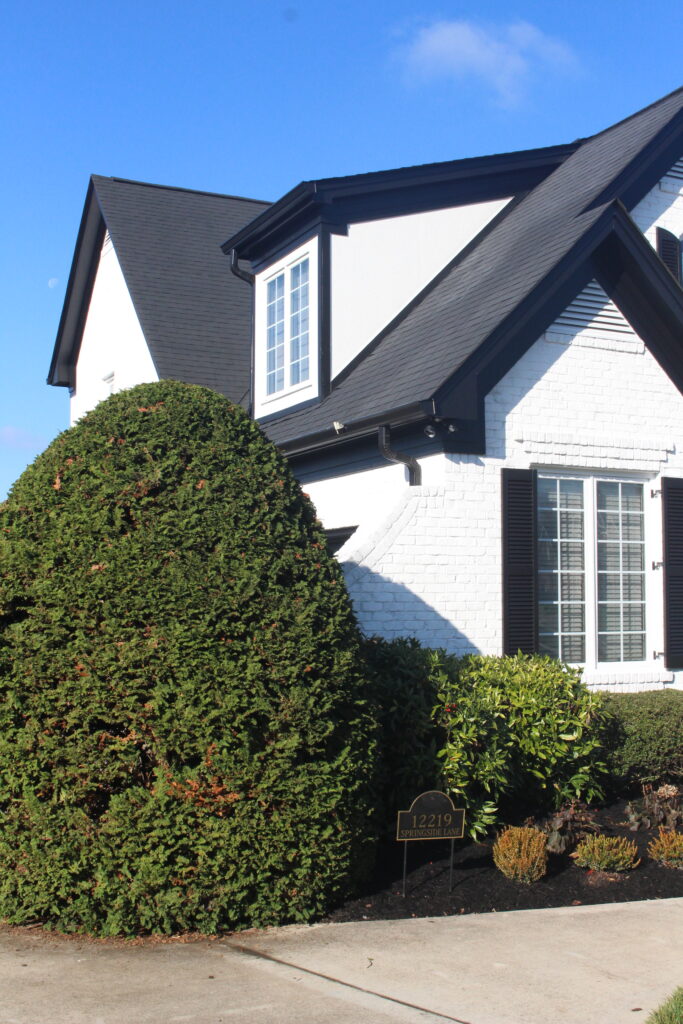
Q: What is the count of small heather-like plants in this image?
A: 3